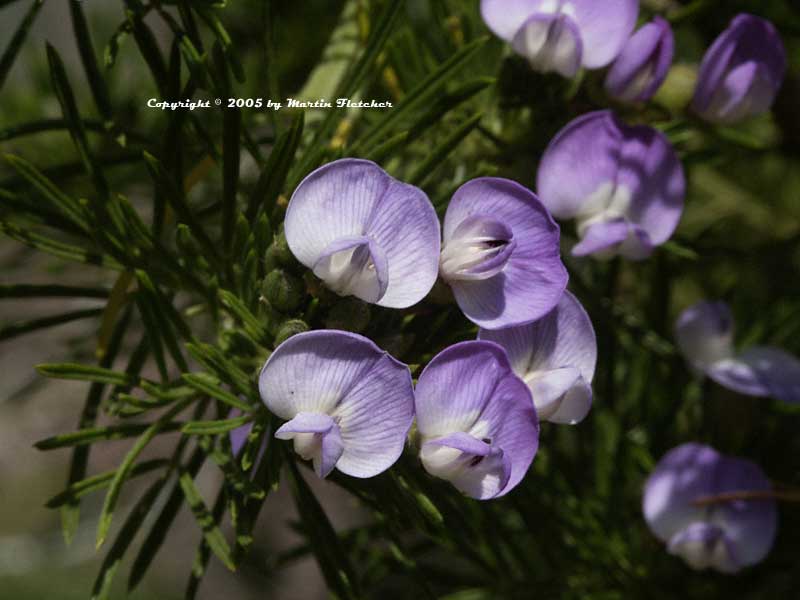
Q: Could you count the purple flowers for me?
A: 11